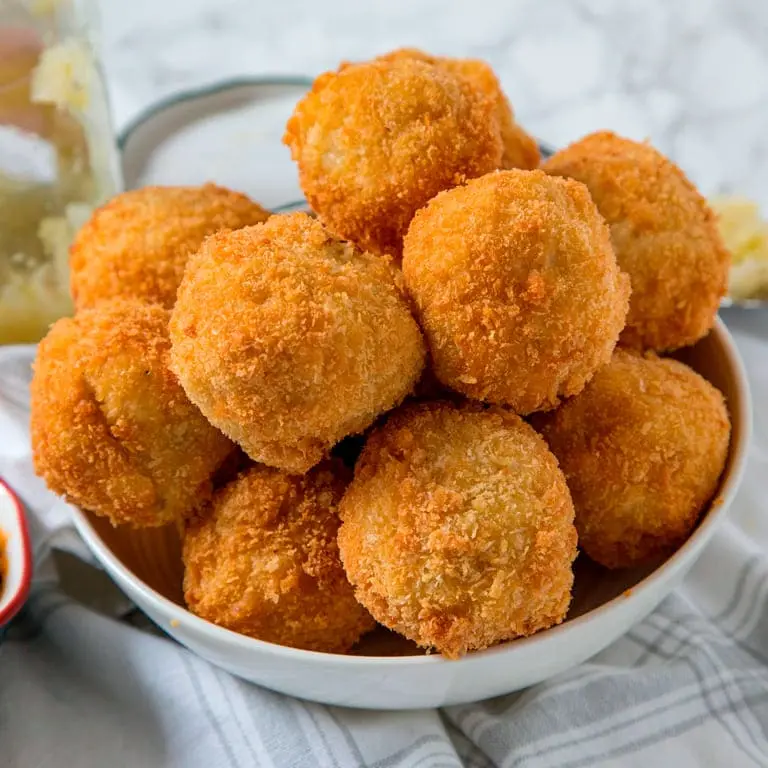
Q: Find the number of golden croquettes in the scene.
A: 10